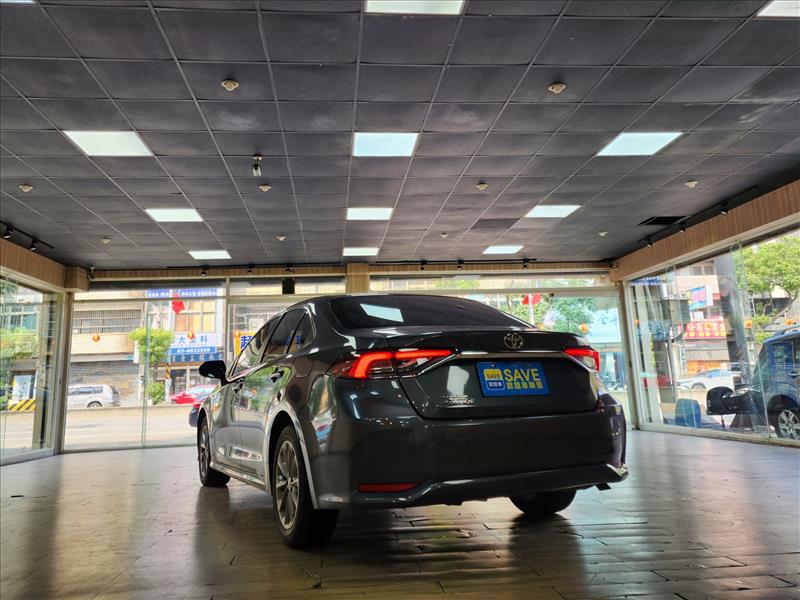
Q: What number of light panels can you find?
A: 12